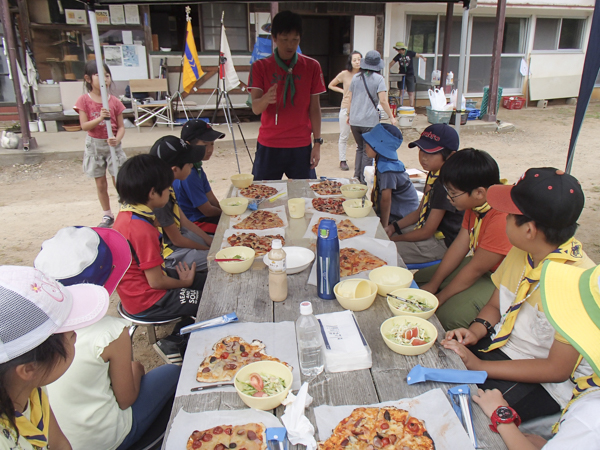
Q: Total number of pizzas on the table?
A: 10